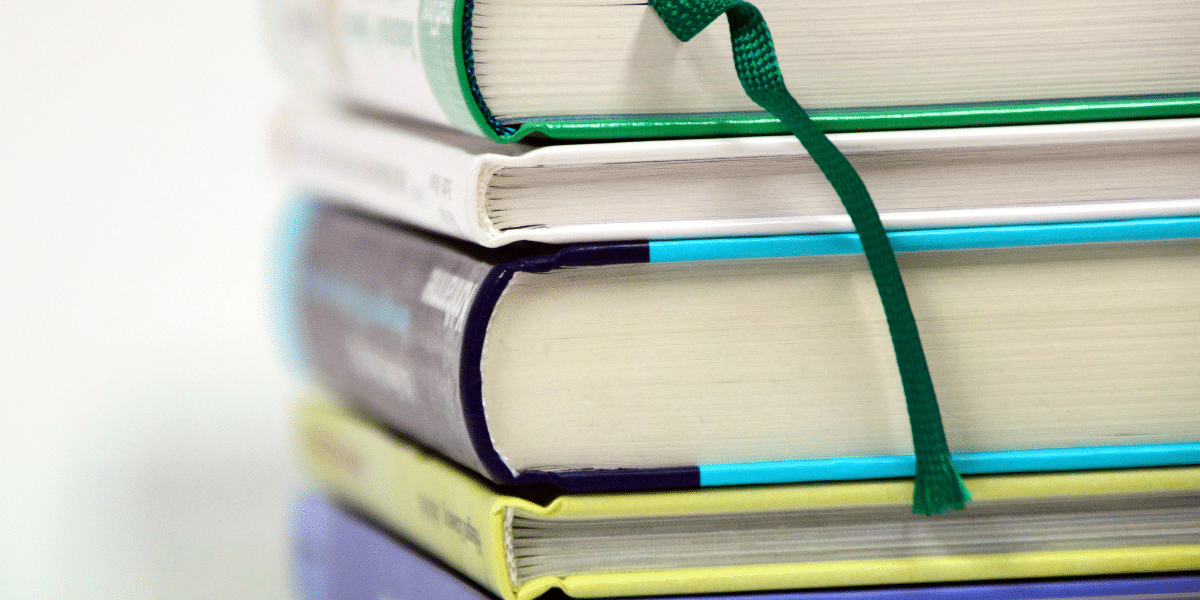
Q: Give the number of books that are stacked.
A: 5